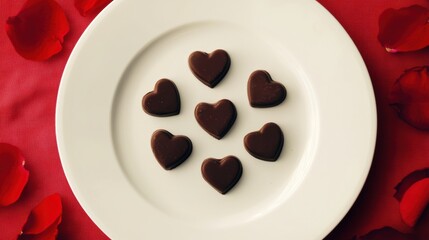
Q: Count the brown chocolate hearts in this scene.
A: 7